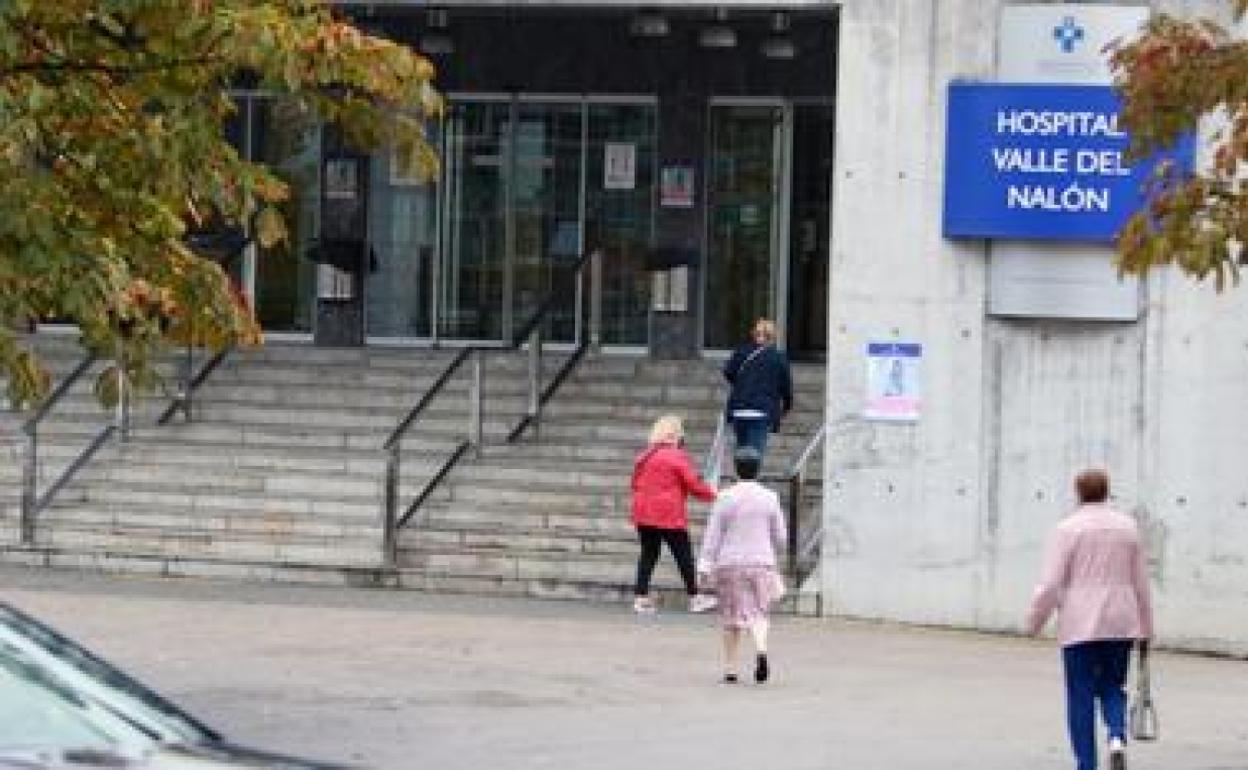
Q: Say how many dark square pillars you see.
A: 2